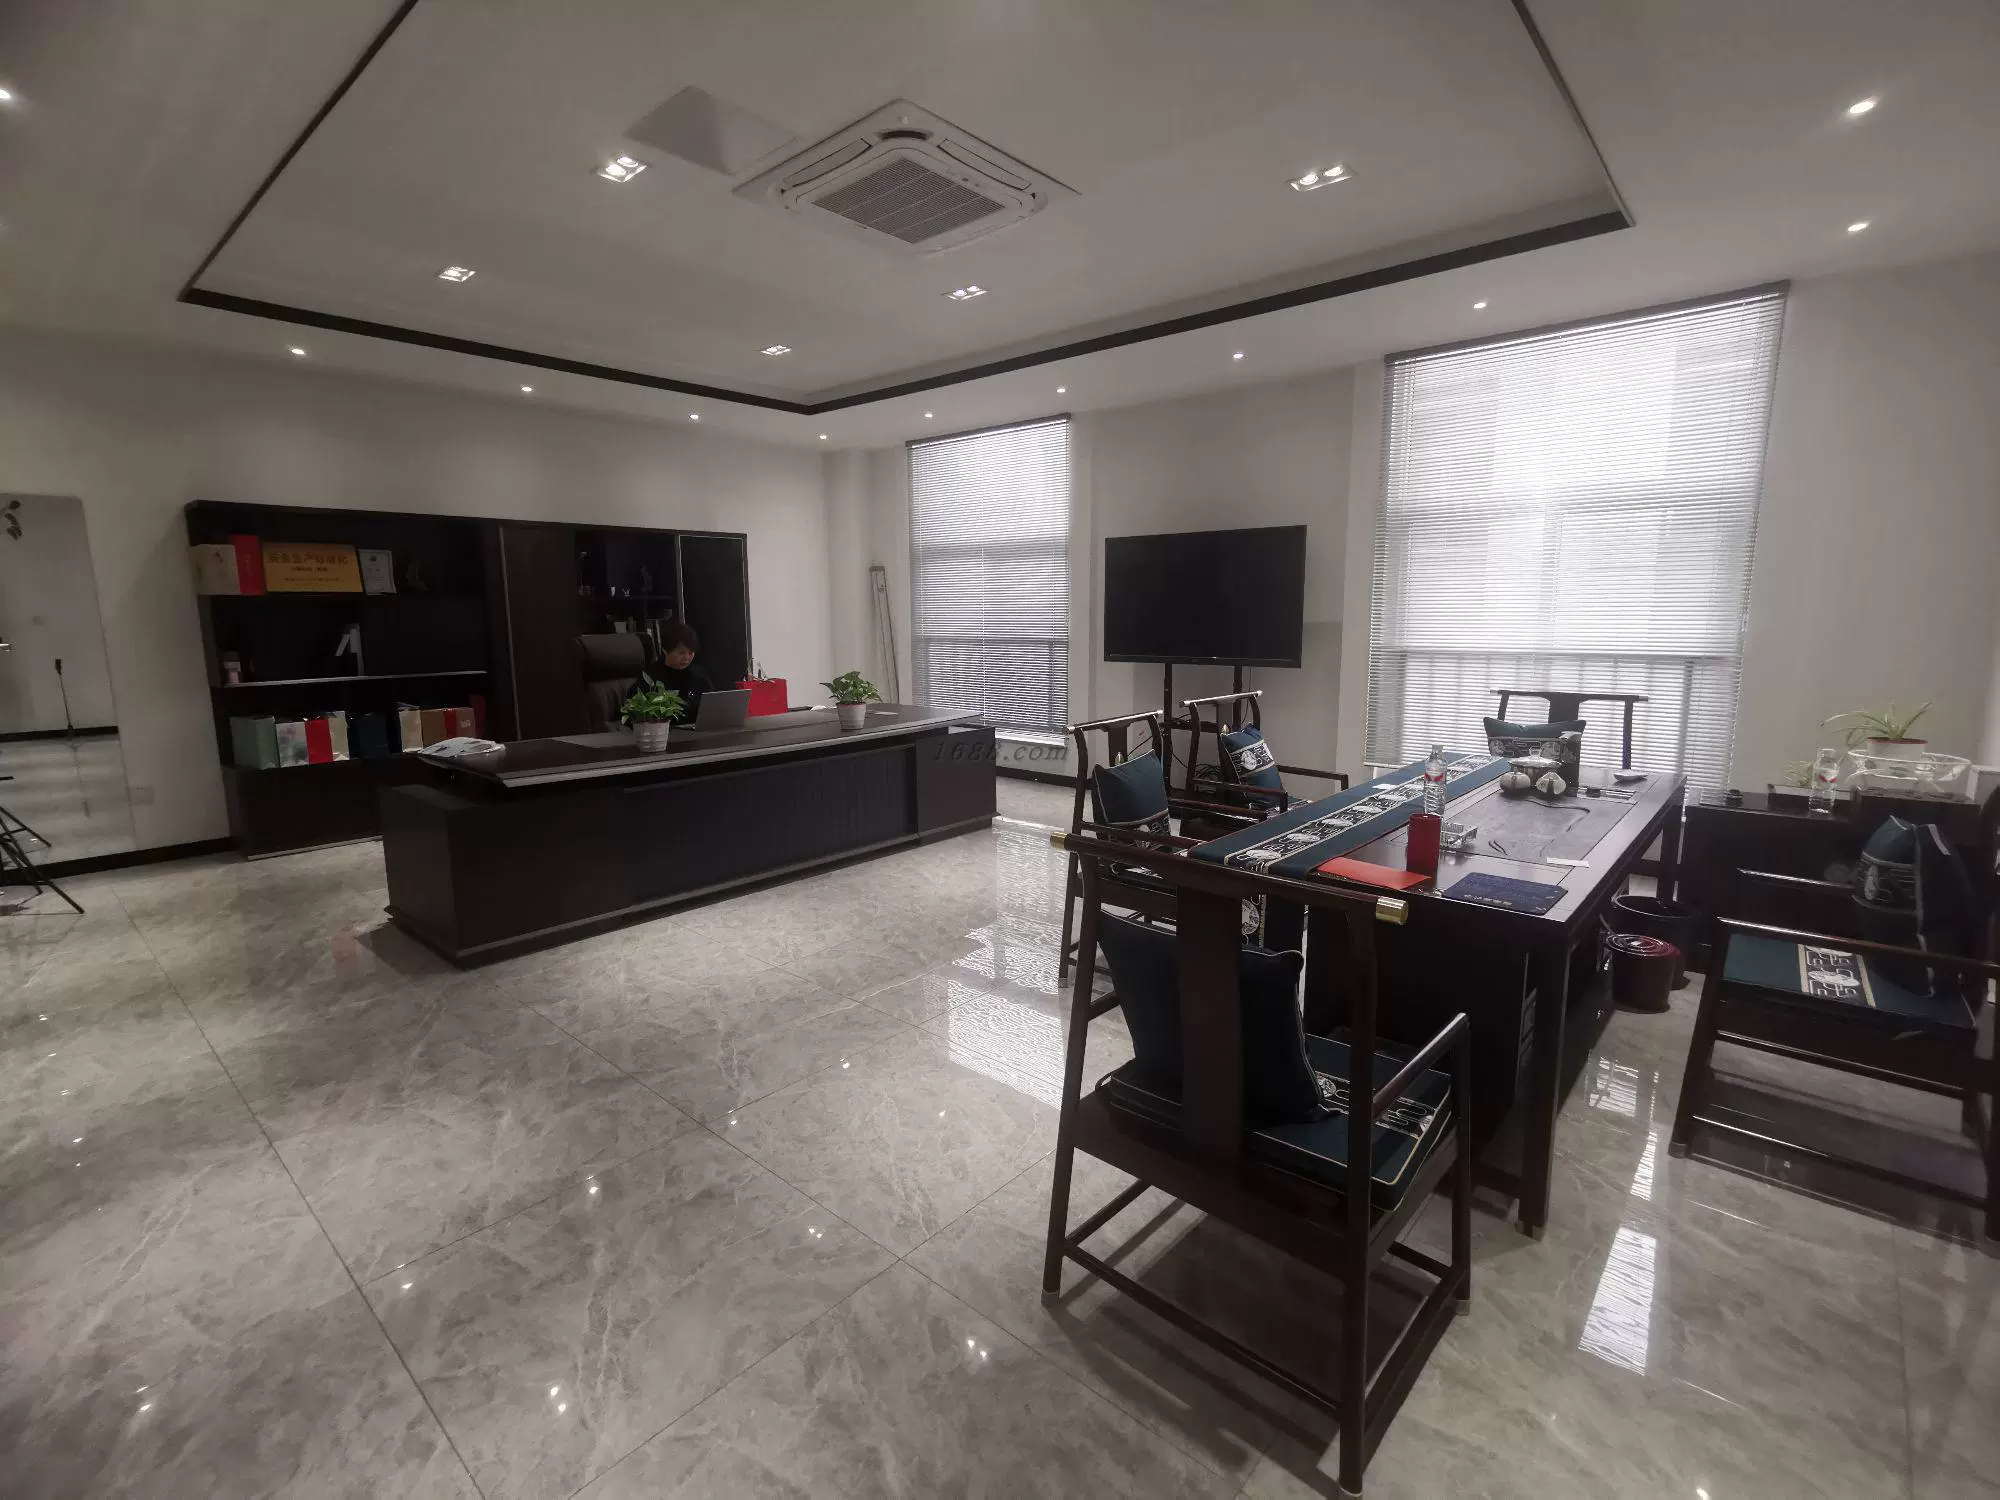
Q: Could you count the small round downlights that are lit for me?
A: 11